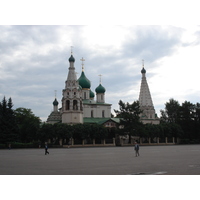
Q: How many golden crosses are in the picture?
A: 5